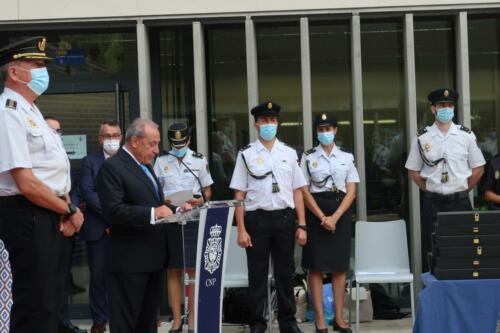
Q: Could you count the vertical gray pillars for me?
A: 7